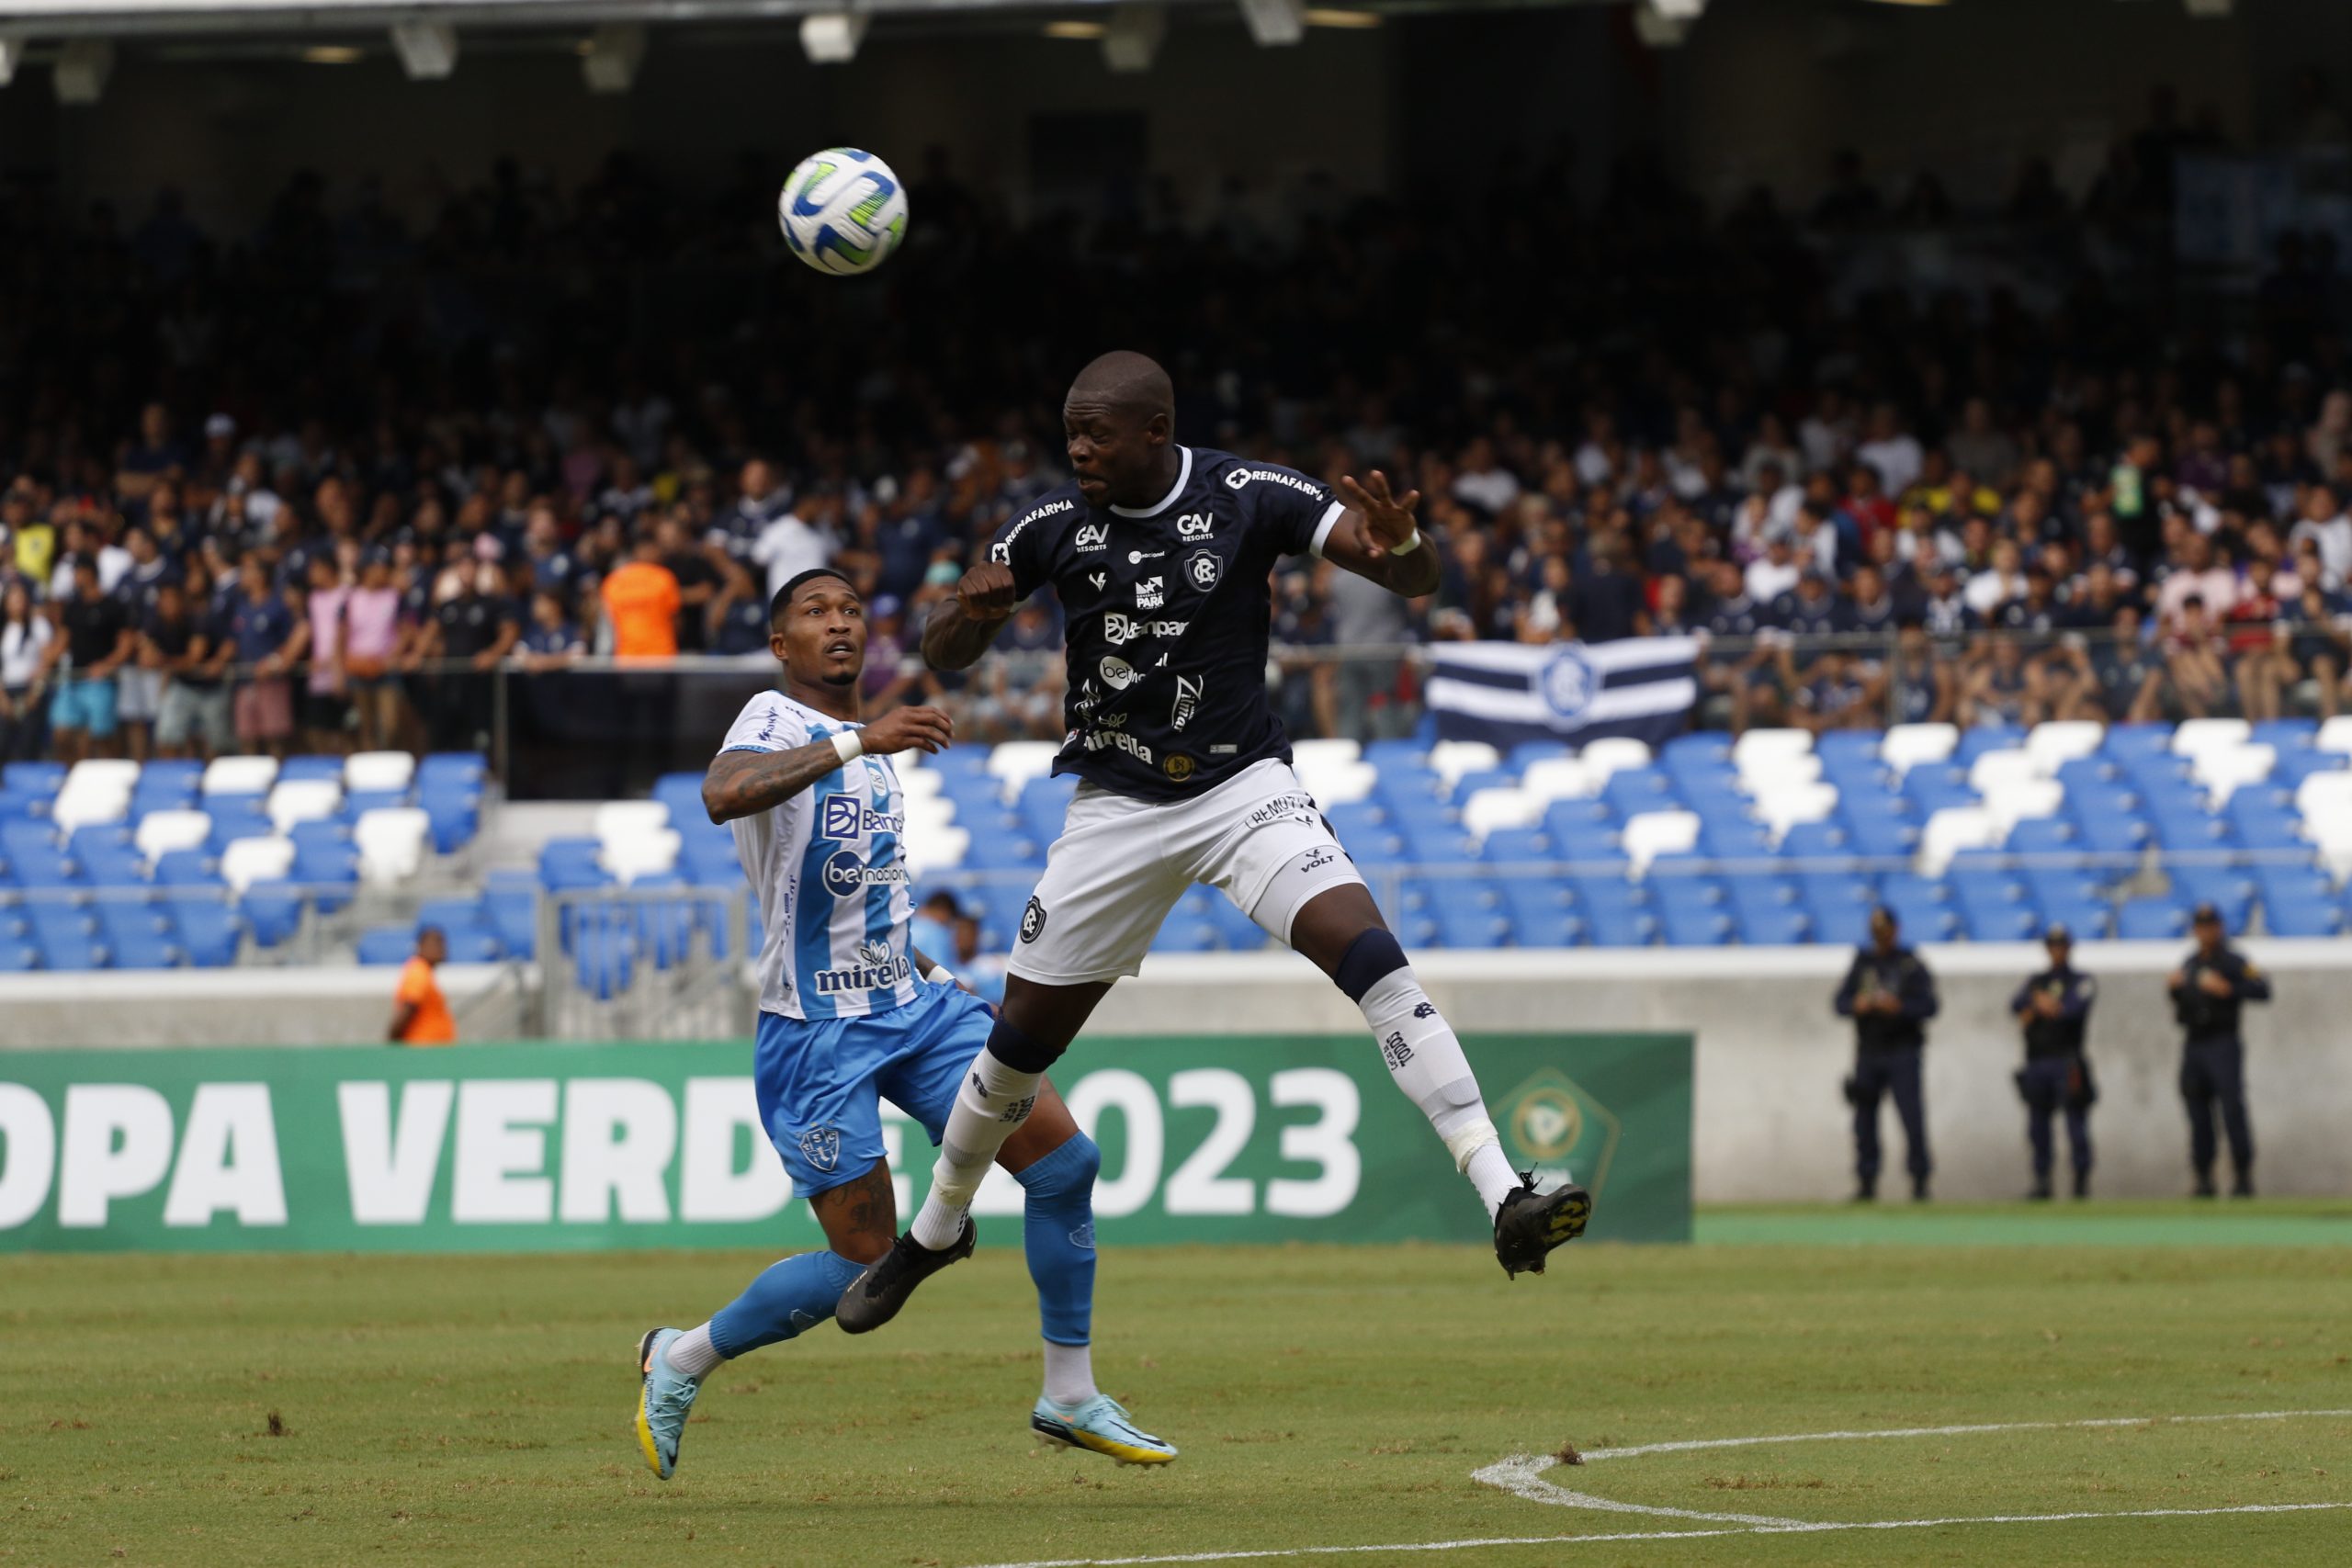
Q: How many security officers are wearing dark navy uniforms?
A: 3